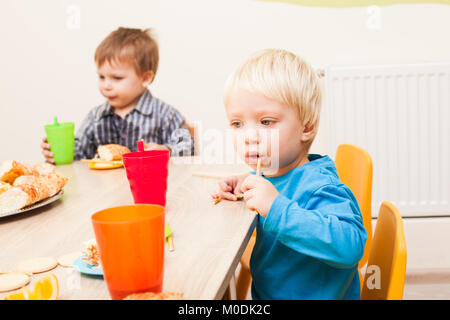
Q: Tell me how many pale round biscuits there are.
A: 3